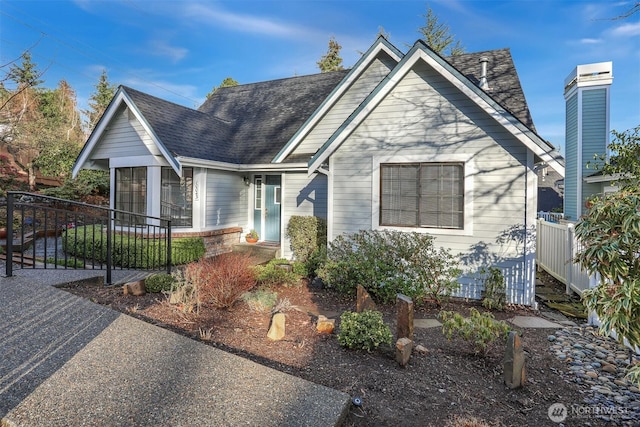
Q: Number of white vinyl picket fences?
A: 1